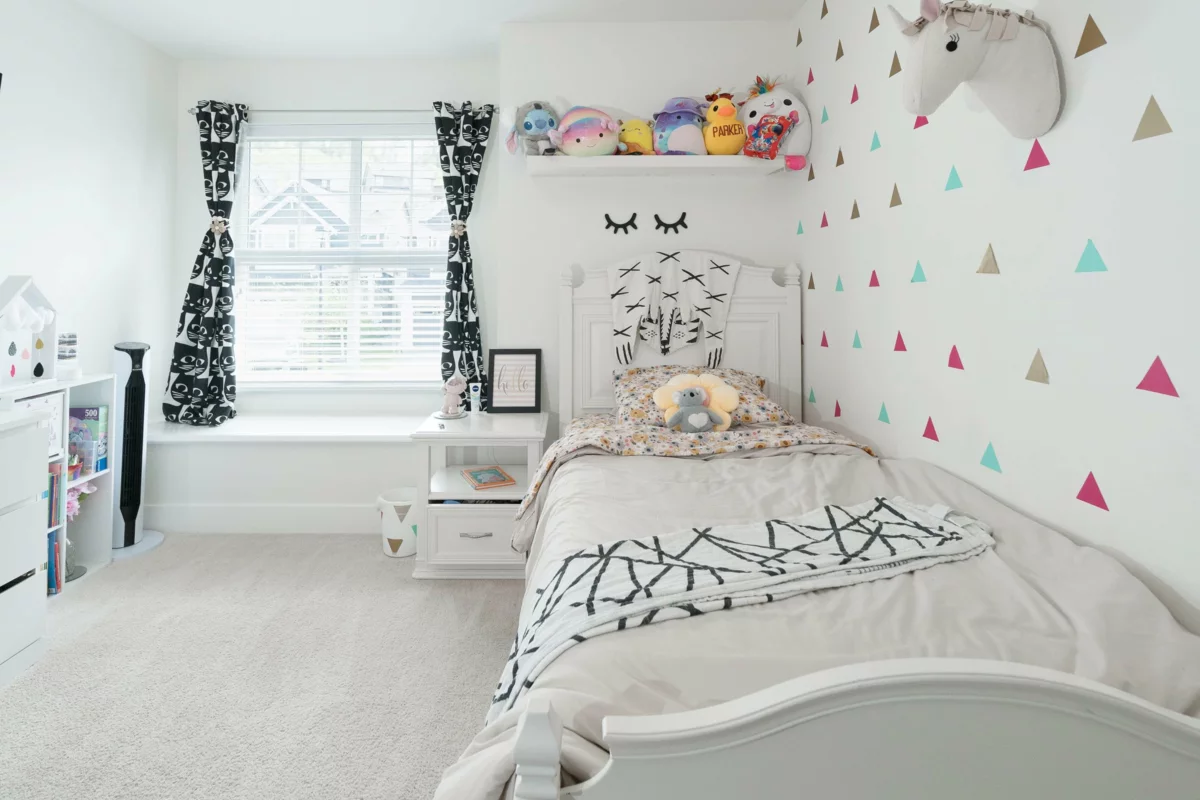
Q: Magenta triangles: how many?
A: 13